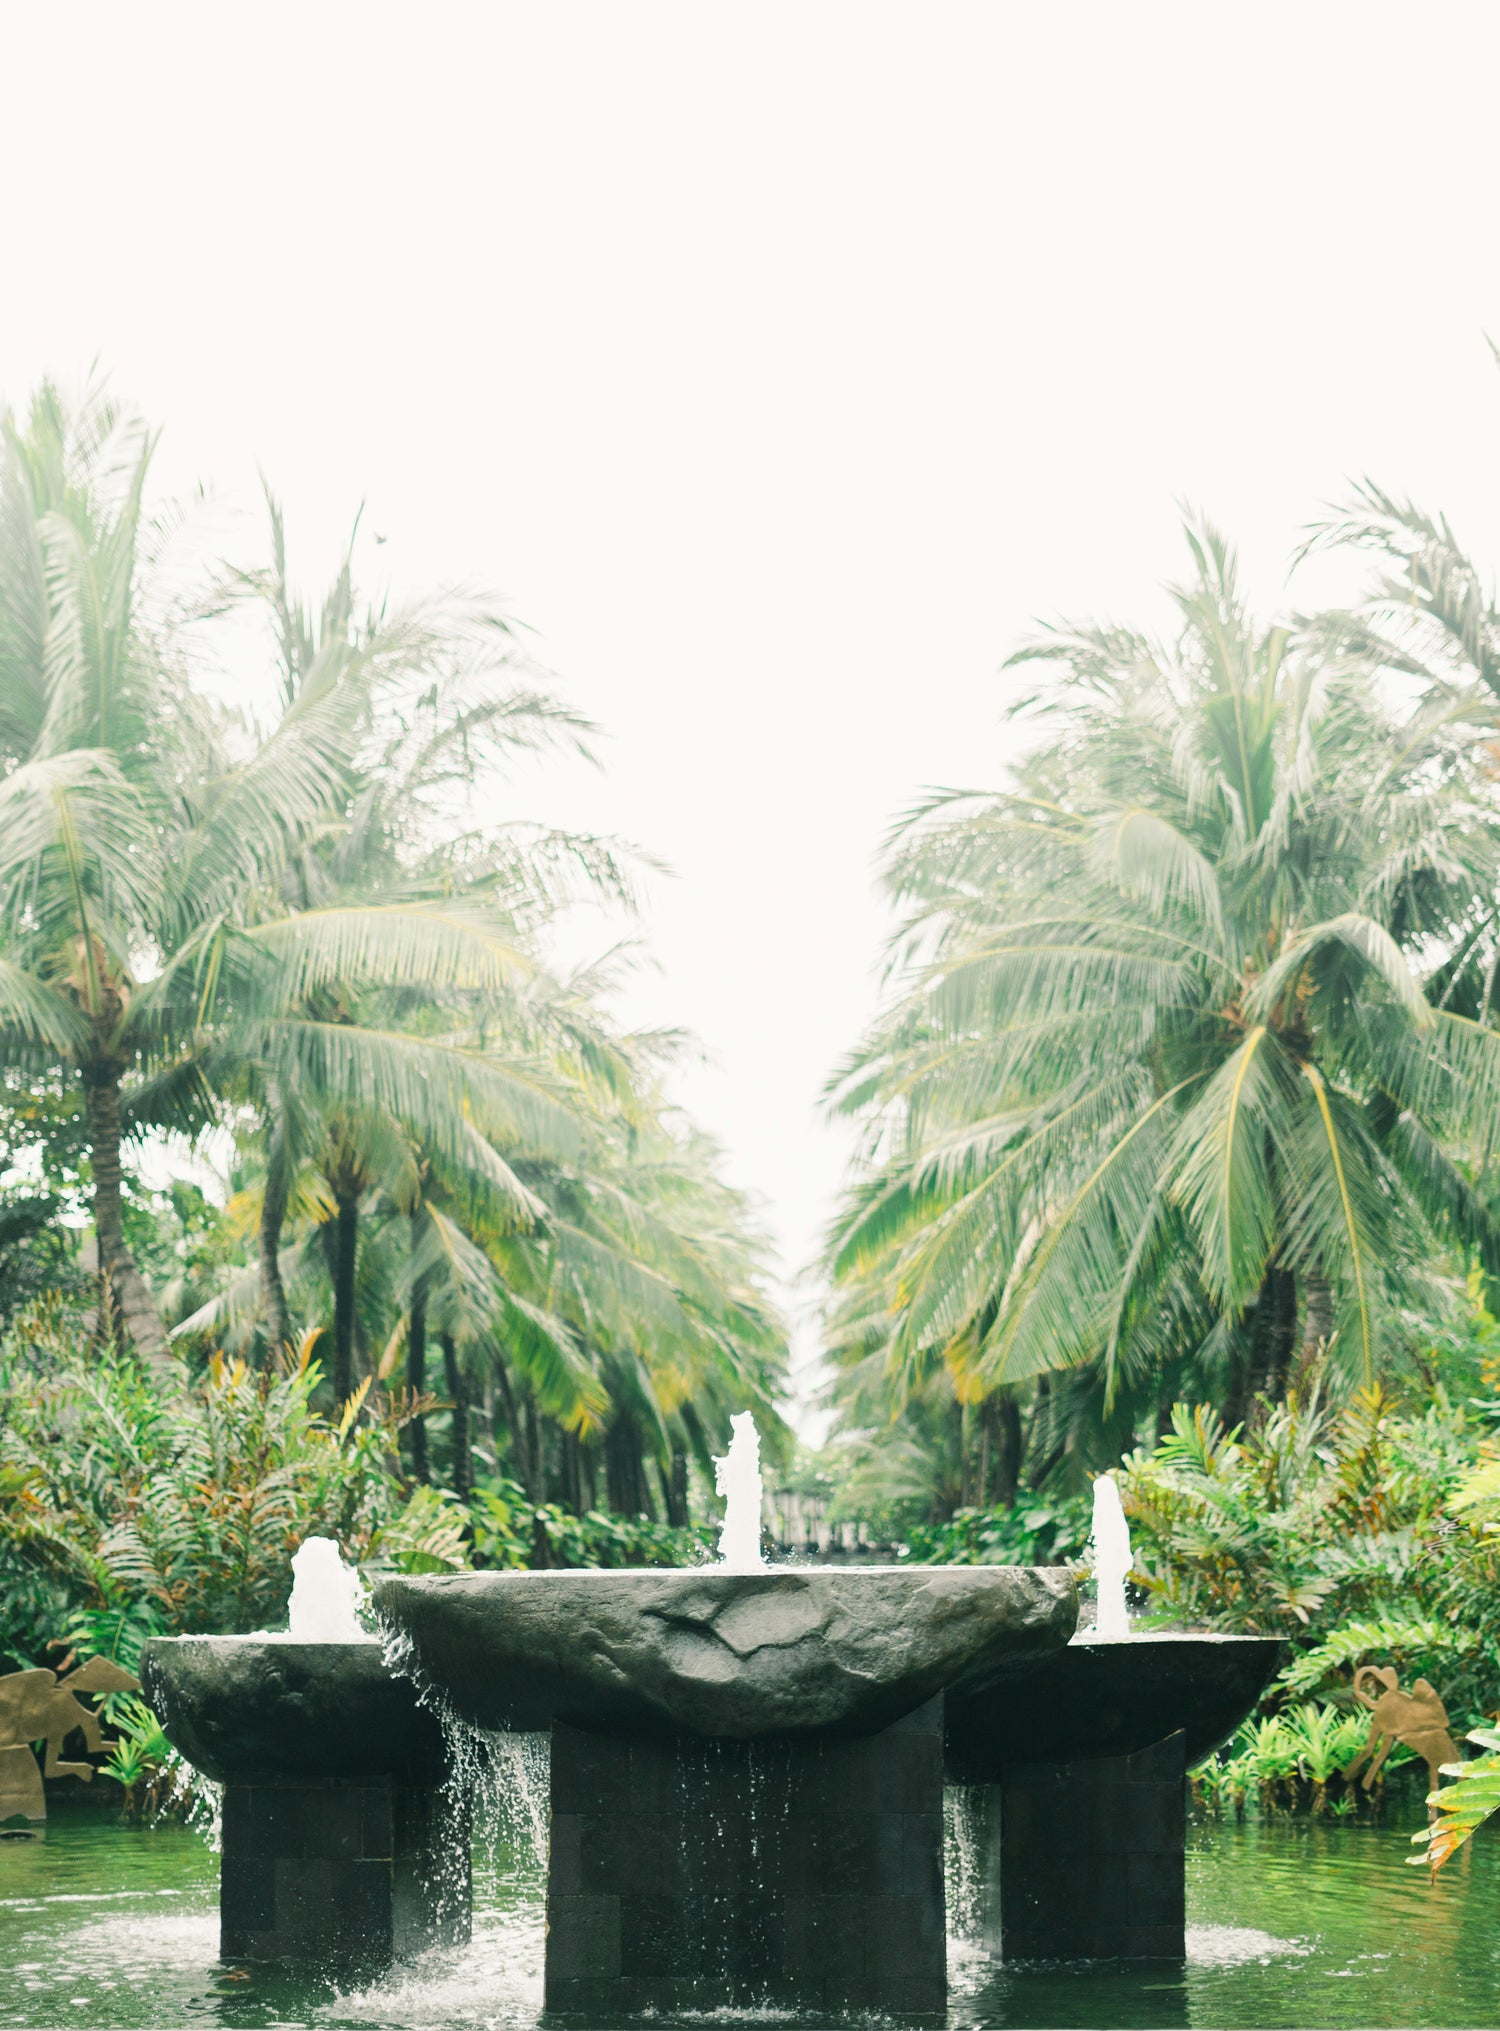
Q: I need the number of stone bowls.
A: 3